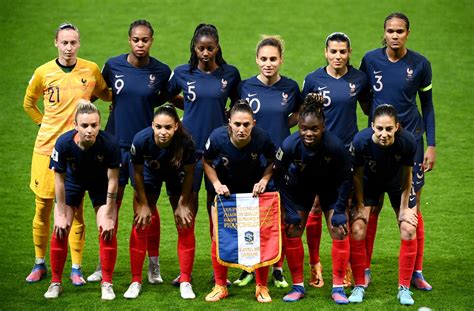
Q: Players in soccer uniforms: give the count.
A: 11